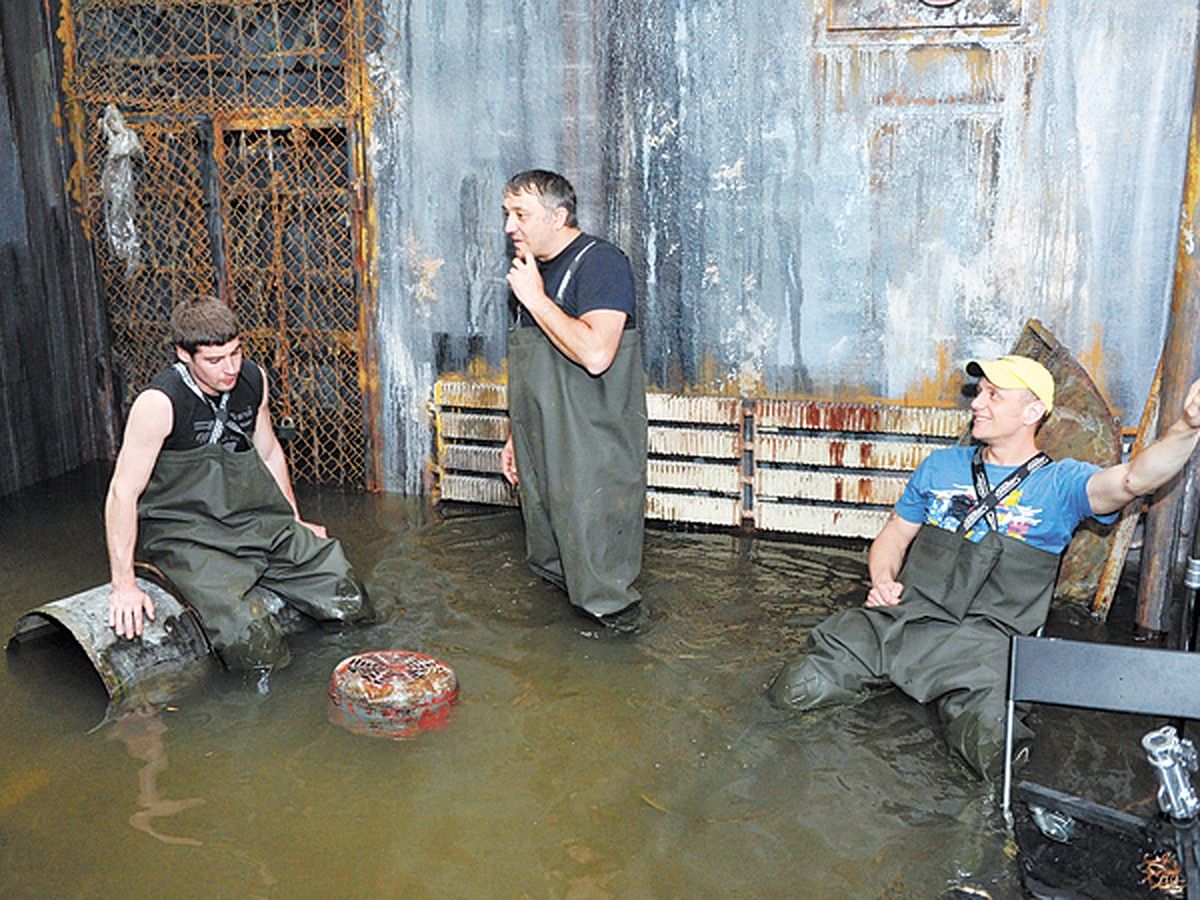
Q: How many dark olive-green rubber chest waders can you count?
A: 3